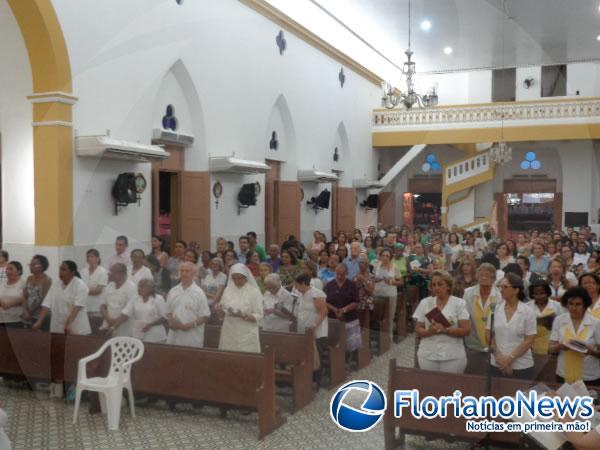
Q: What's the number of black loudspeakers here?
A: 4